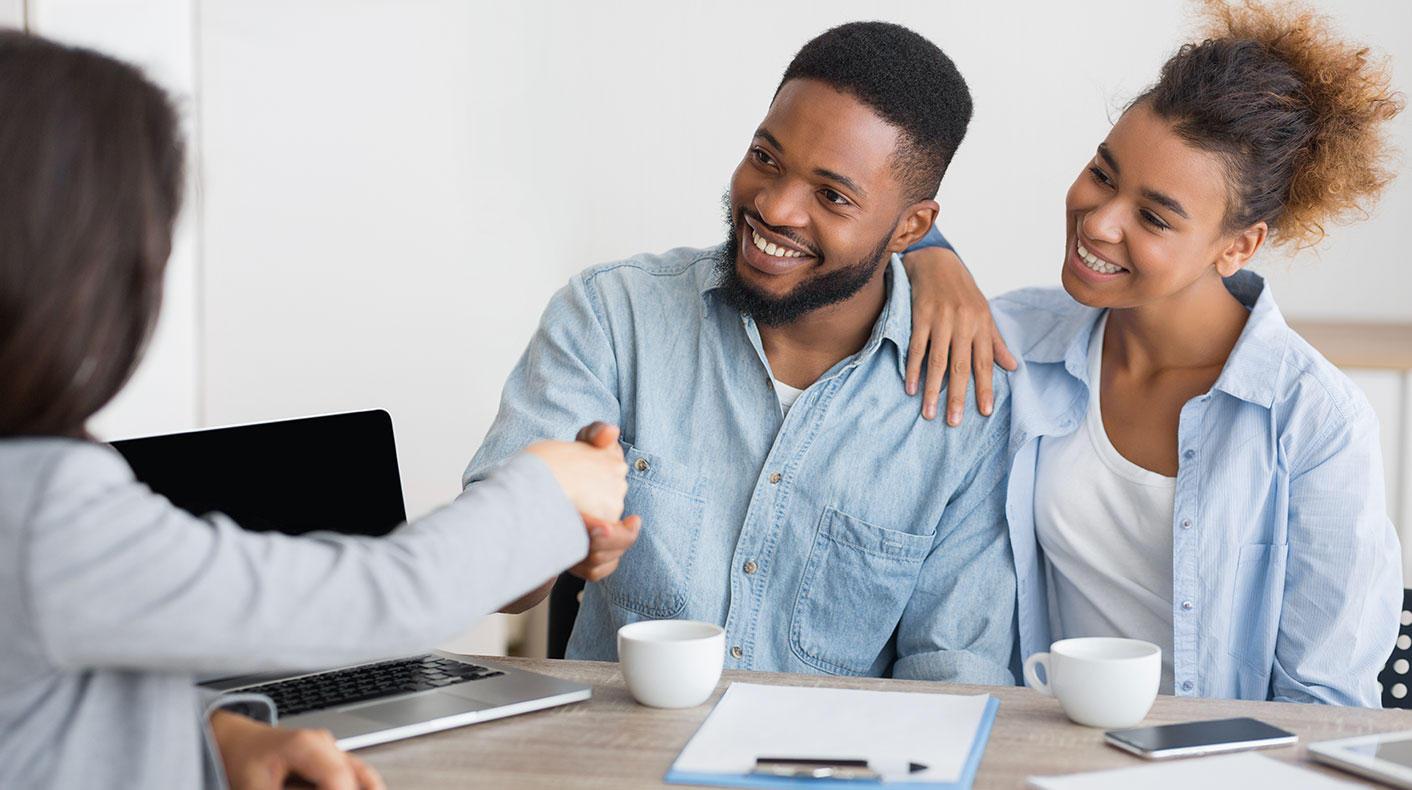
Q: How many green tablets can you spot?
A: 0